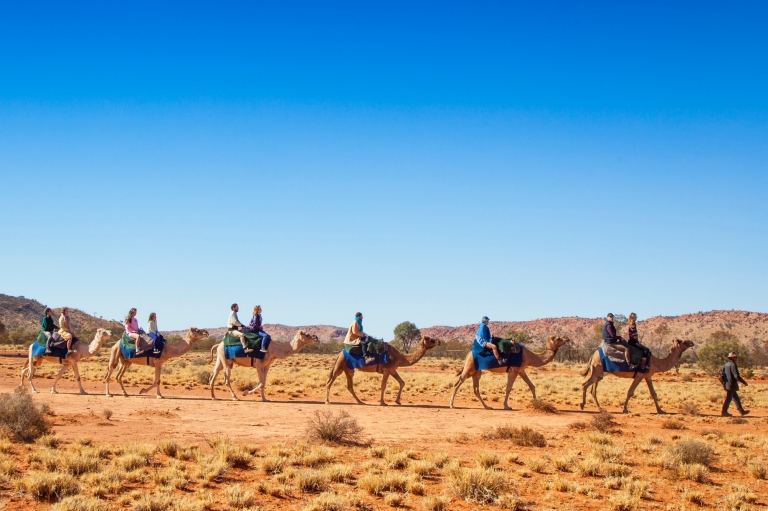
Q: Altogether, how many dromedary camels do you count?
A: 6